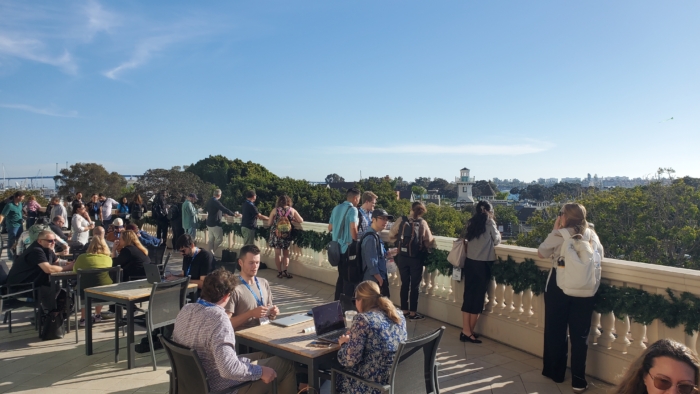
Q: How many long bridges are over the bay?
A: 1